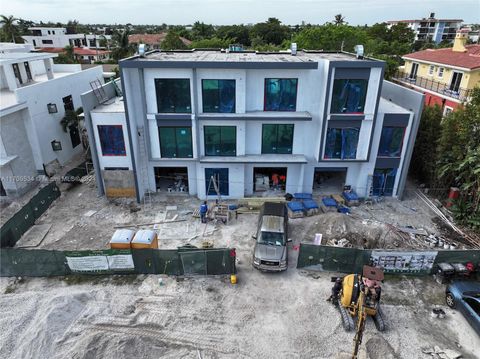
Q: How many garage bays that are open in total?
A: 3